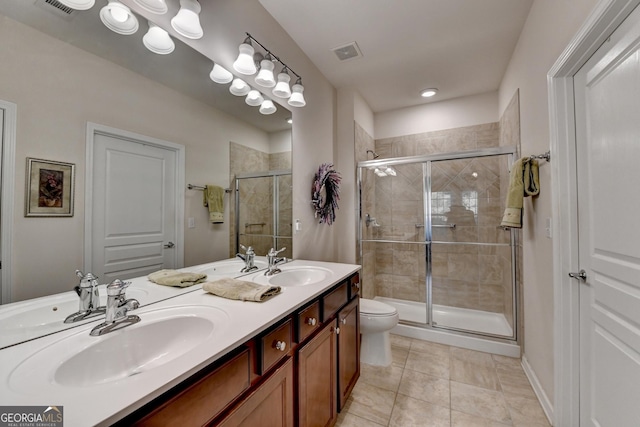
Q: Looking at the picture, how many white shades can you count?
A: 13